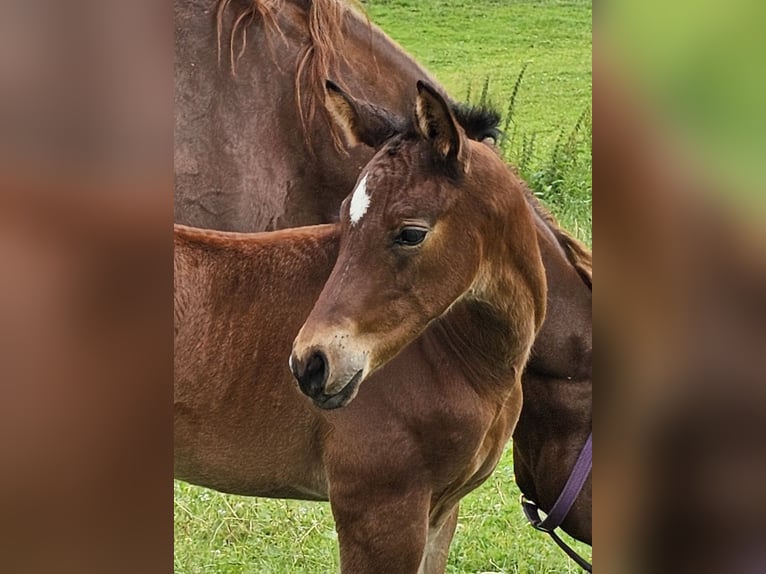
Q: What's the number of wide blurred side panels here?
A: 2